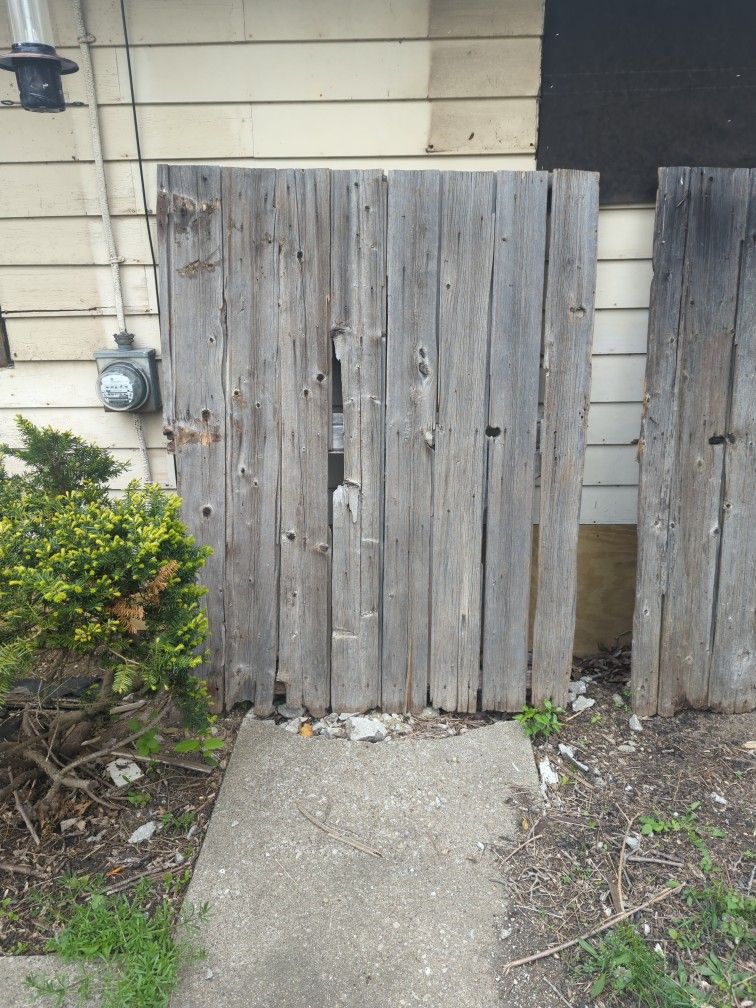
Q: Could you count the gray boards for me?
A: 11